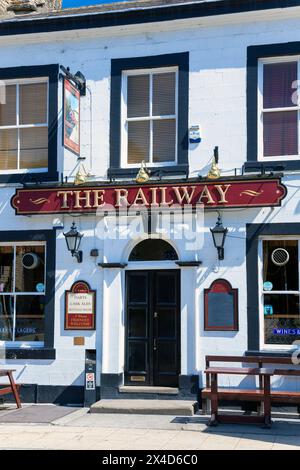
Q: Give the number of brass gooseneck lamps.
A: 3